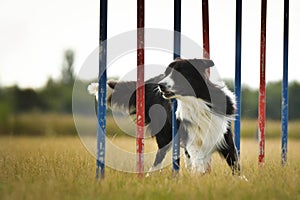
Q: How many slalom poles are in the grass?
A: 7